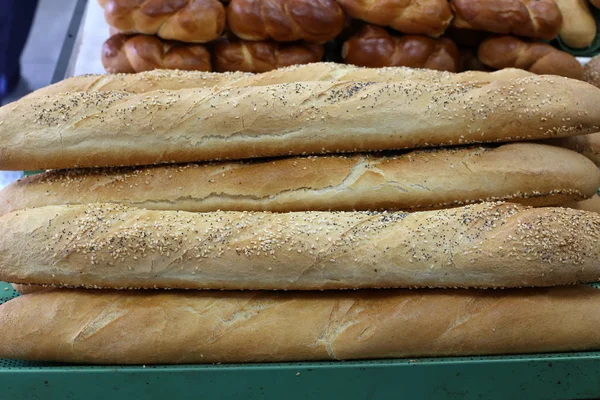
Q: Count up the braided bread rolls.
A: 8